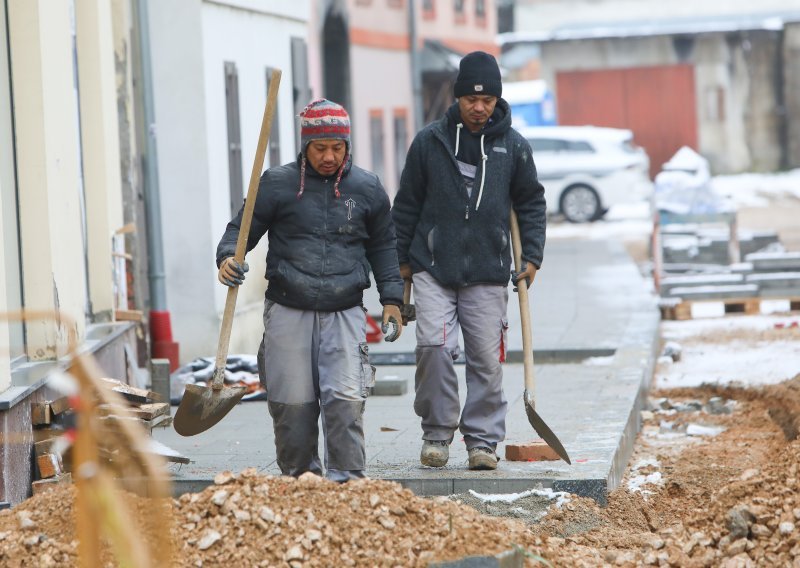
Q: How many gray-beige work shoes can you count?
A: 2